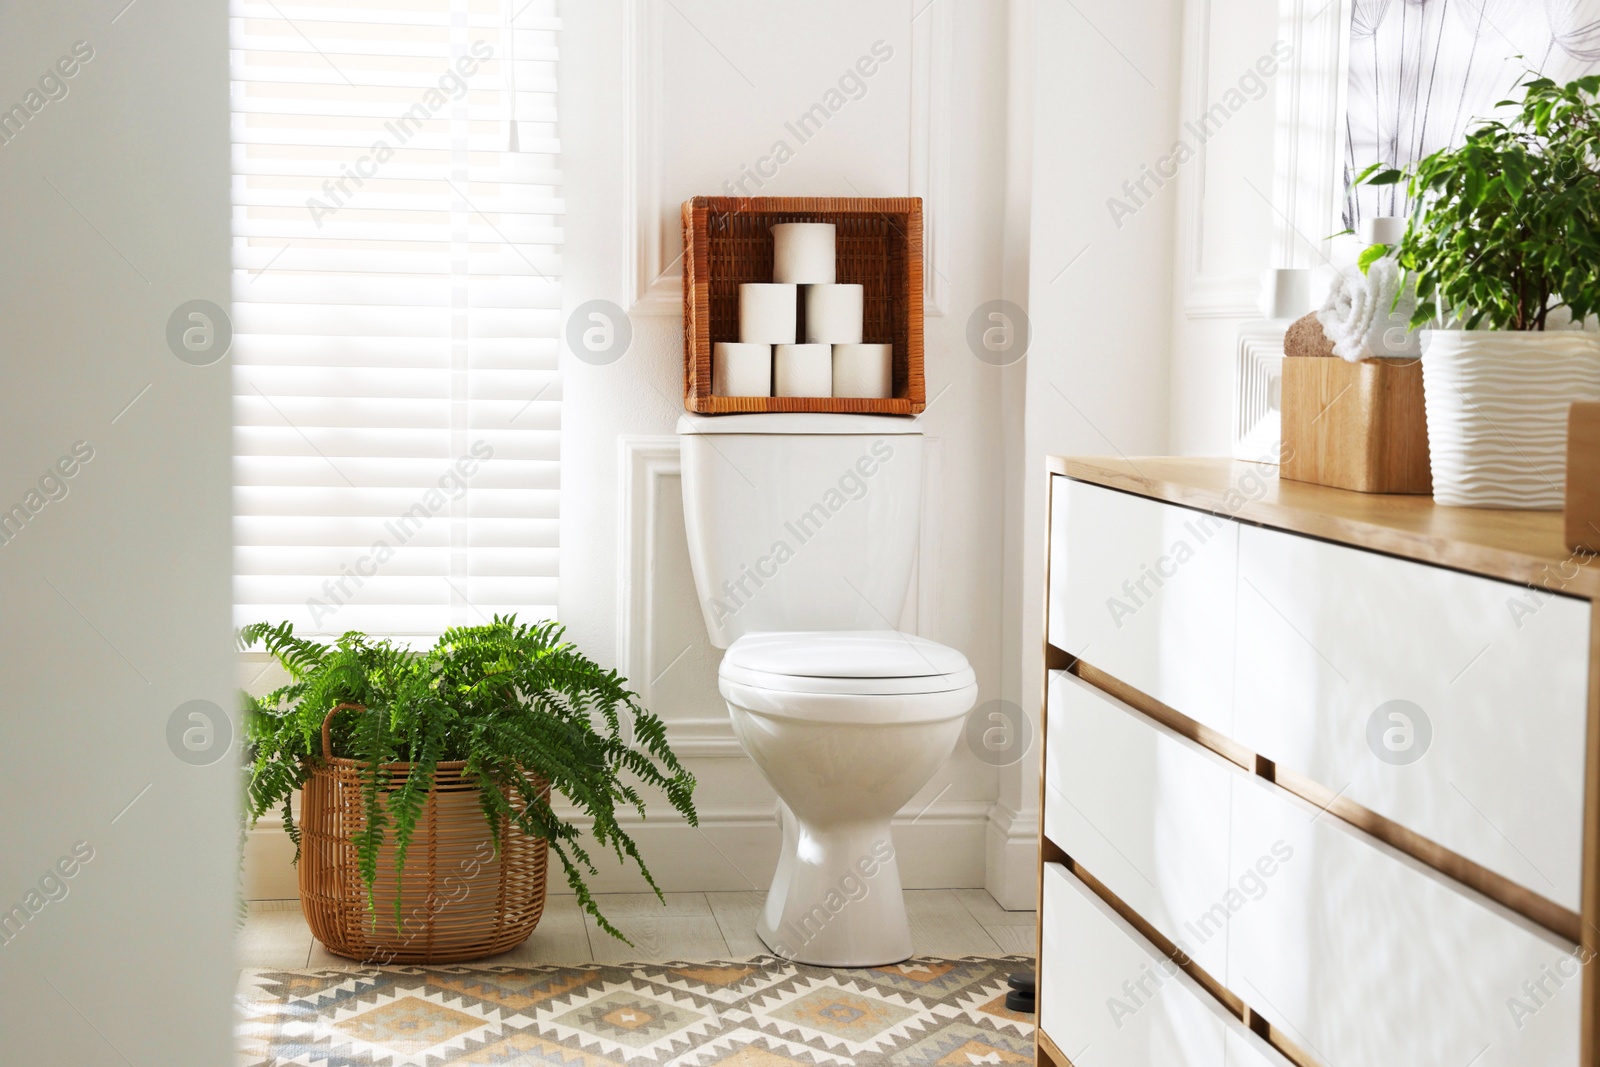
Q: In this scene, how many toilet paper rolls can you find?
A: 6